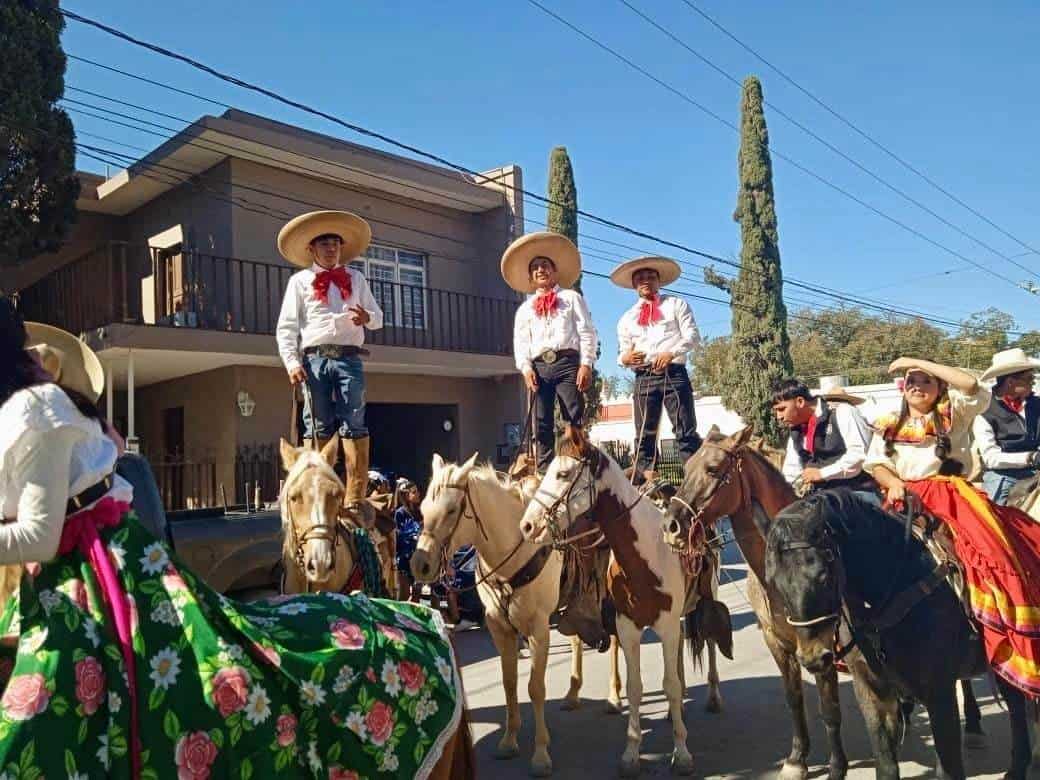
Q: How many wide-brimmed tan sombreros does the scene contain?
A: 3